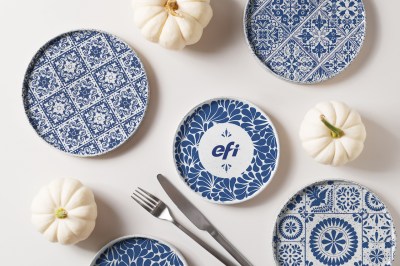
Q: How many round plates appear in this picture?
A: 5